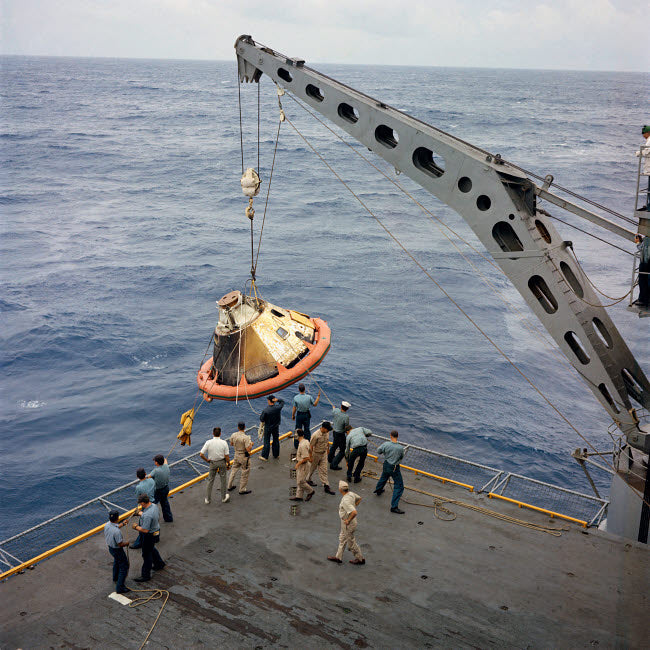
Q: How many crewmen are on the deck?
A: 14